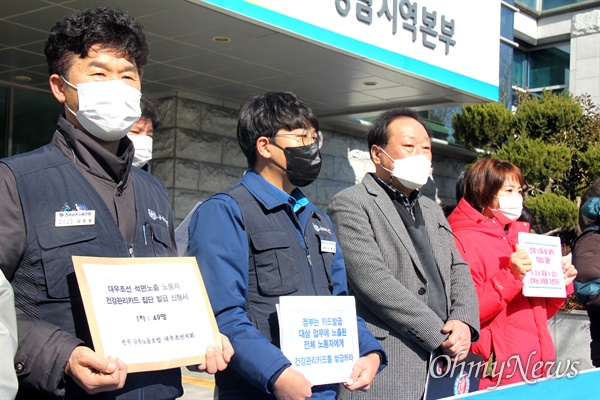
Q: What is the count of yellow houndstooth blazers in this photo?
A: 0